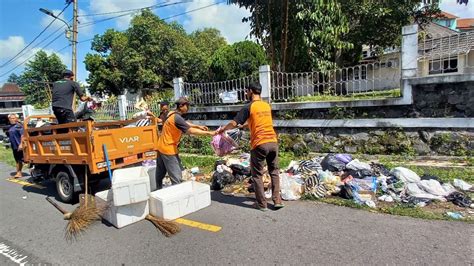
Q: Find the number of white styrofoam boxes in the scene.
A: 3